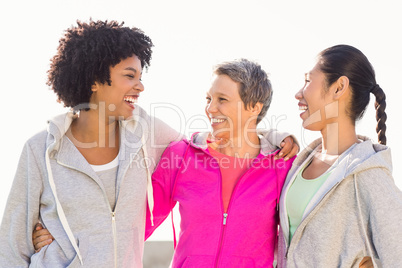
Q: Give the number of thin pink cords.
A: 2